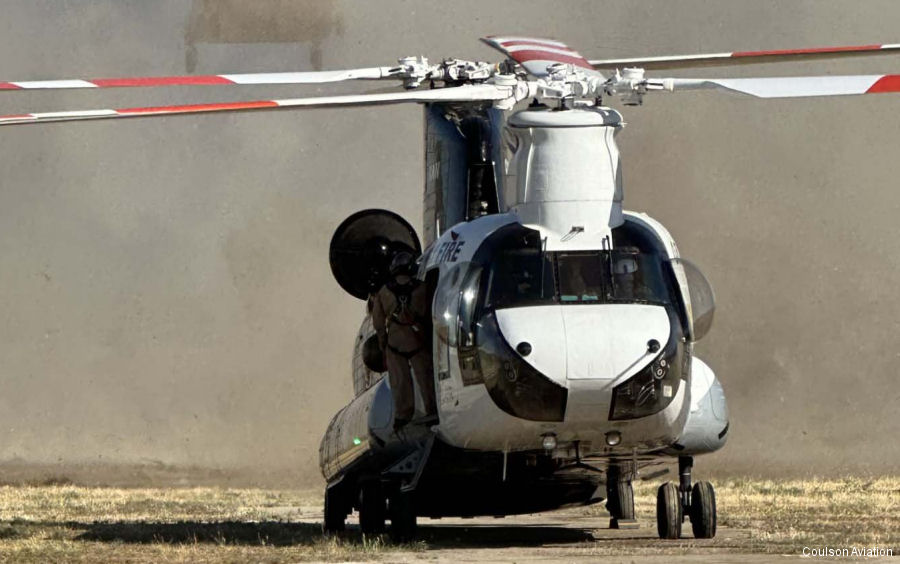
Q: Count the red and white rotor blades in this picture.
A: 5